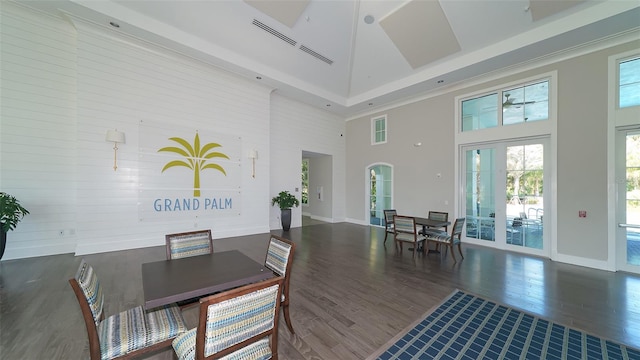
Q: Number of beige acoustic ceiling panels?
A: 3